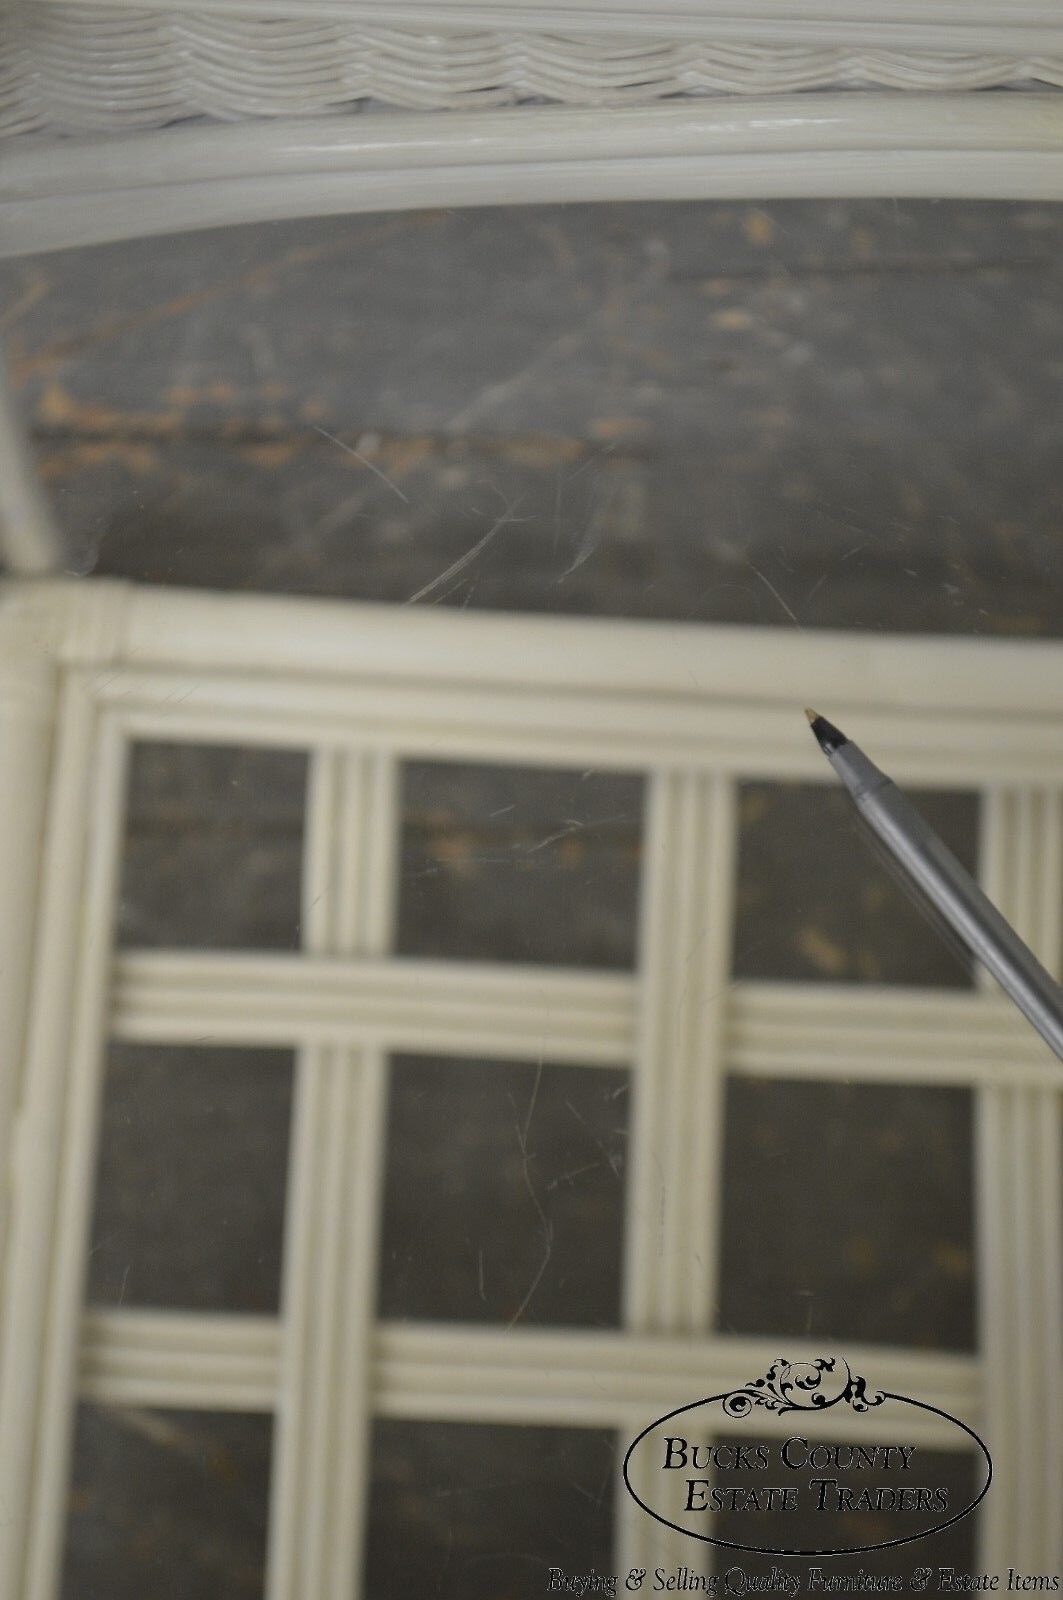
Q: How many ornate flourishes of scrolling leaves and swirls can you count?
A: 1